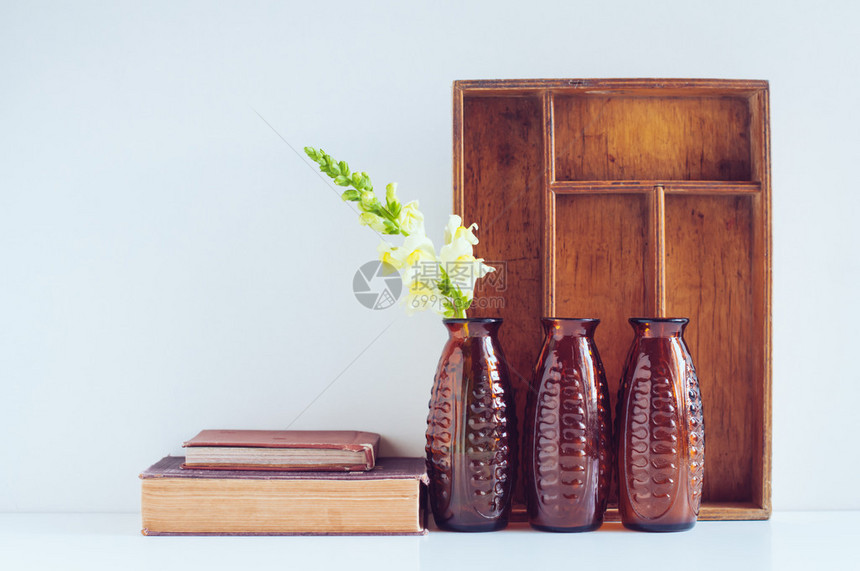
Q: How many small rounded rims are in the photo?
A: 3